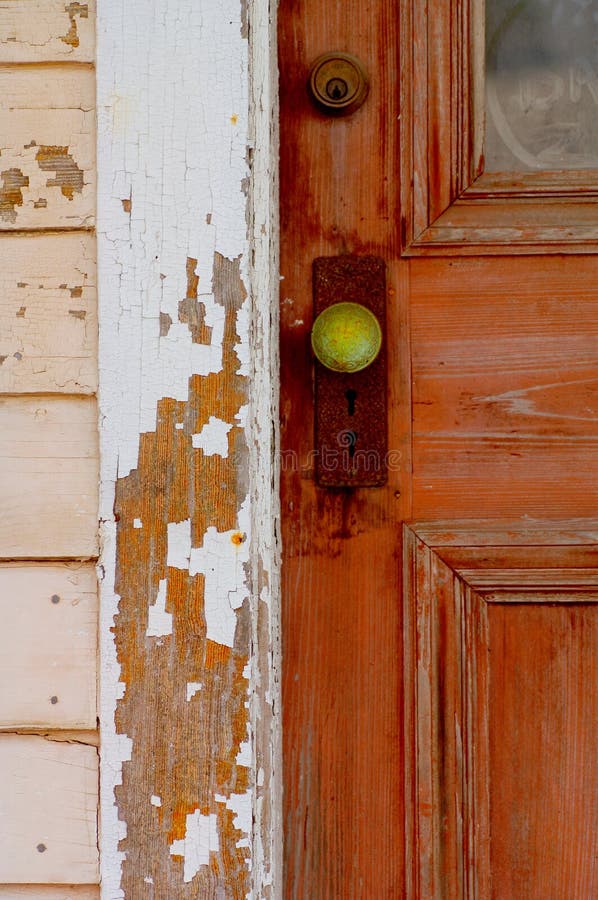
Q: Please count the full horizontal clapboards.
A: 5